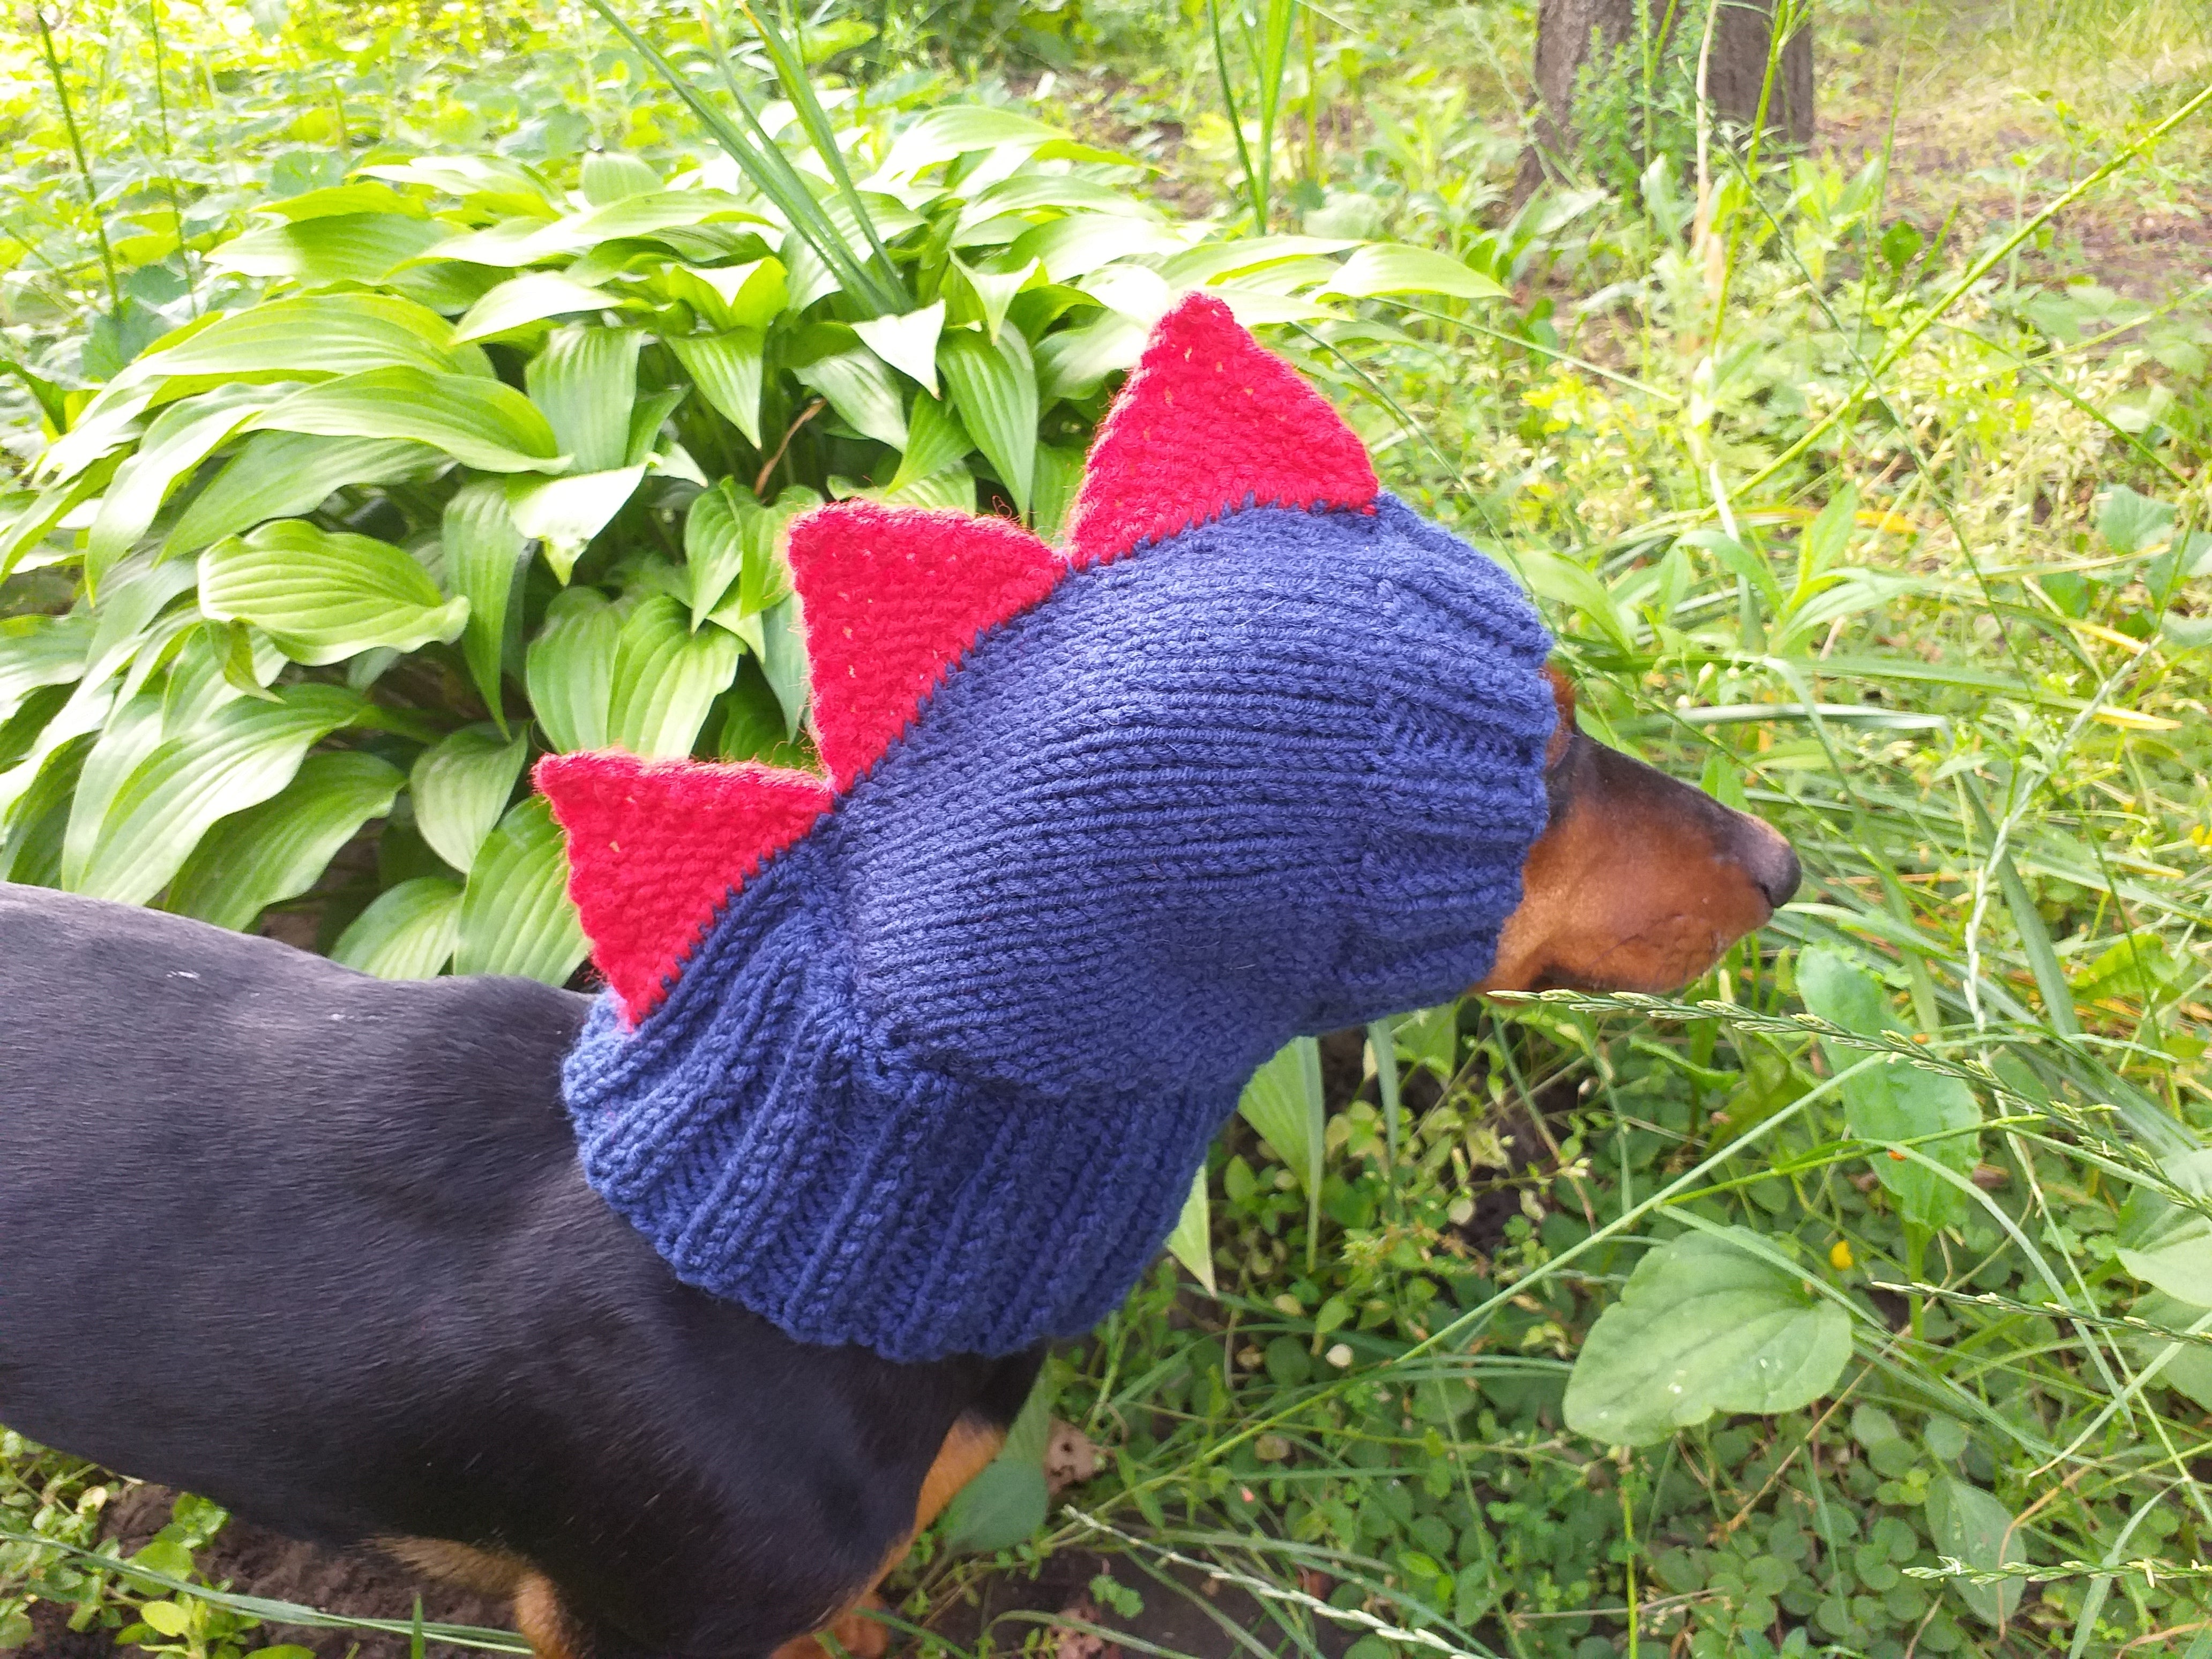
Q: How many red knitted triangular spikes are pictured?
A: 3